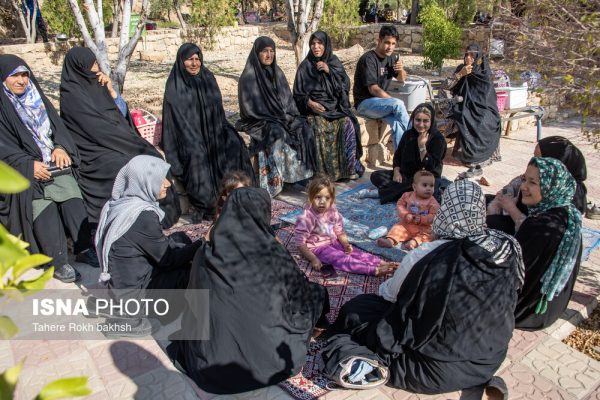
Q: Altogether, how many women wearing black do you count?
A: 12